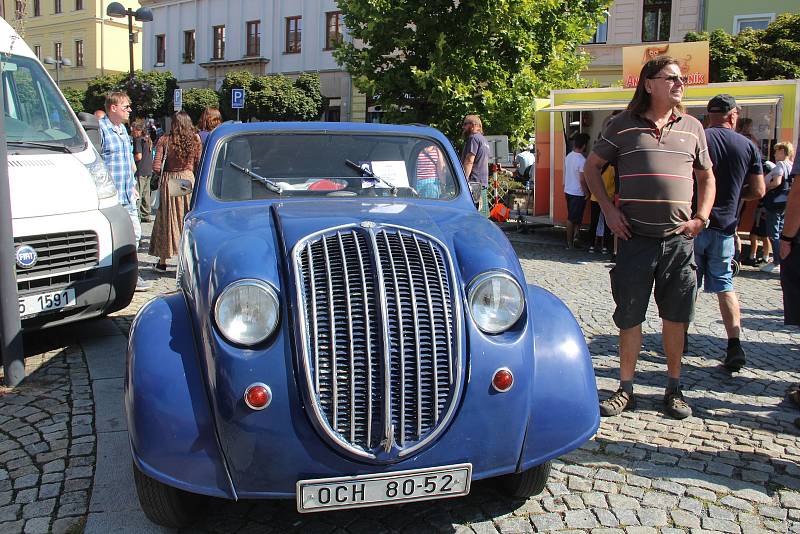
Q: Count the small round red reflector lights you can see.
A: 2